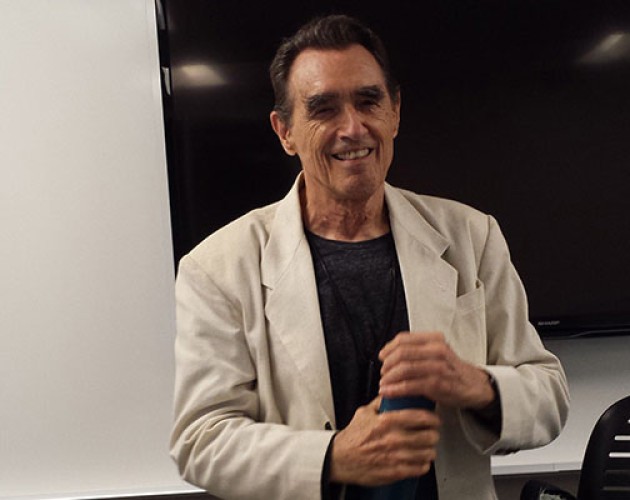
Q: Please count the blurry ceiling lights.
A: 2